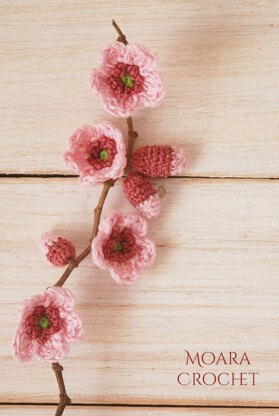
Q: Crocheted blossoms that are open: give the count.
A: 4